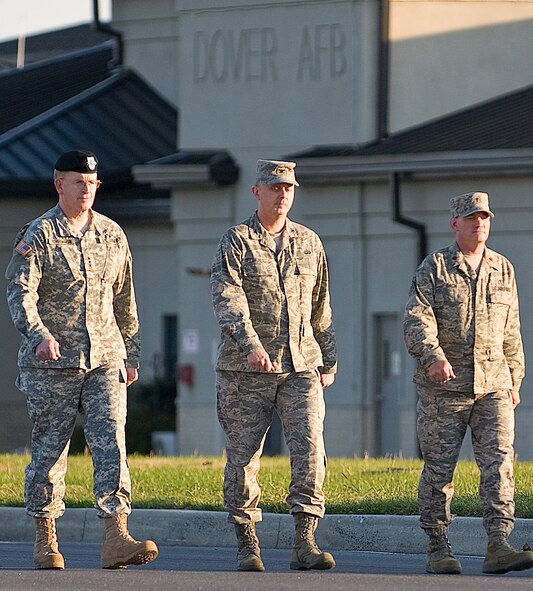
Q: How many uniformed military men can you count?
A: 3